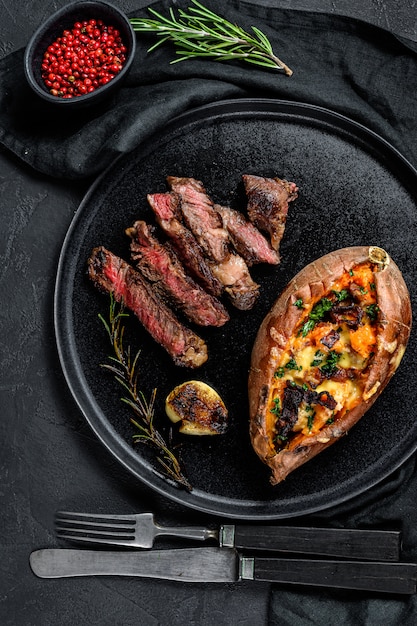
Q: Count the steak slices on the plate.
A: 6